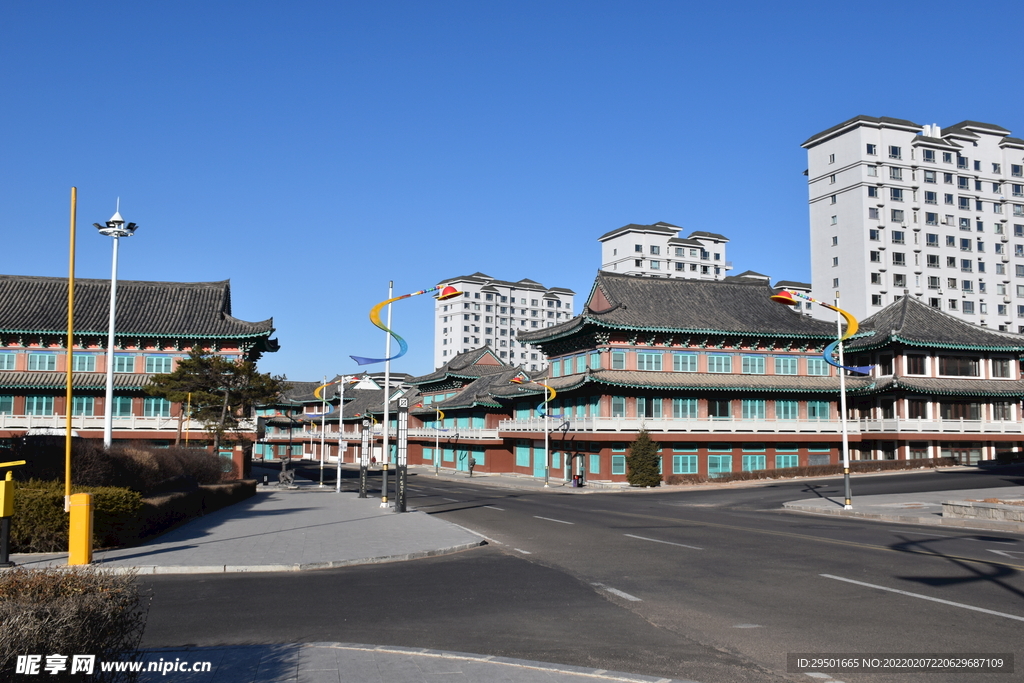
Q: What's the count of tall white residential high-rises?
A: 3